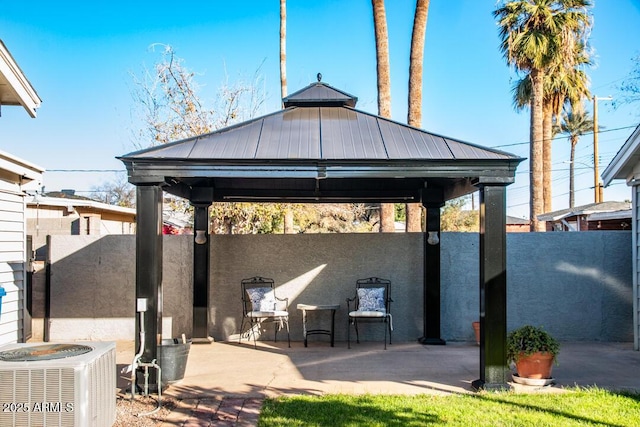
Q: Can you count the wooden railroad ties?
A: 0